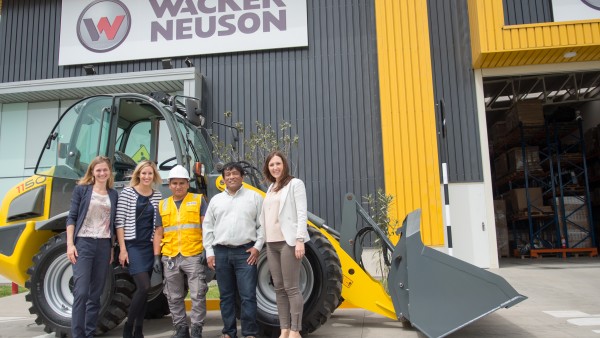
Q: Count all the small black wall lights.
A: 3